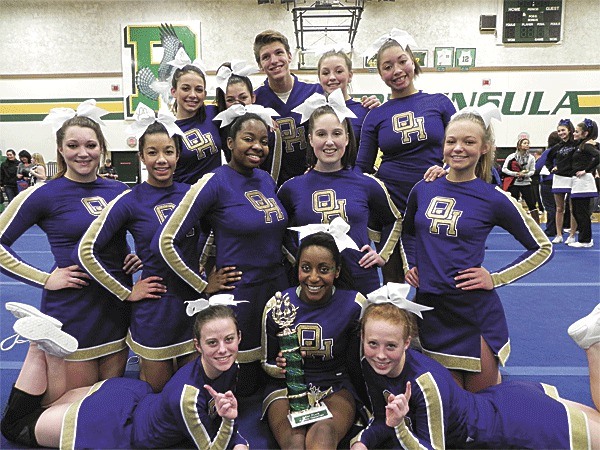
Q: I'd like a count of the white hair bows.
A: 12